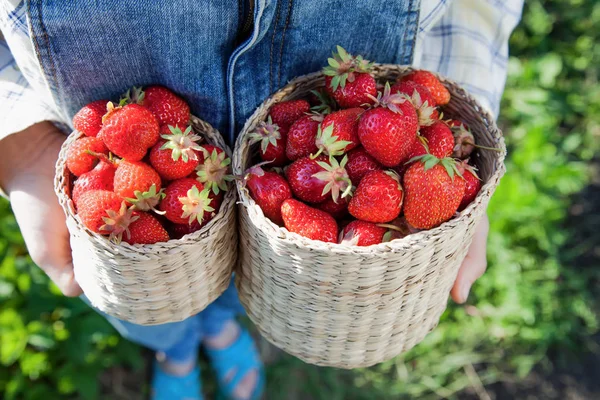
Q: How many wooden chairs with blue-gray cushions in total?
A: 0